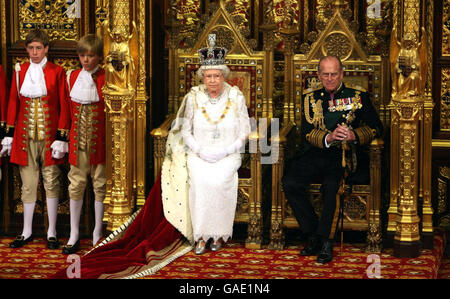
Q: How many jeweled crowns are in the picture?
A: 1